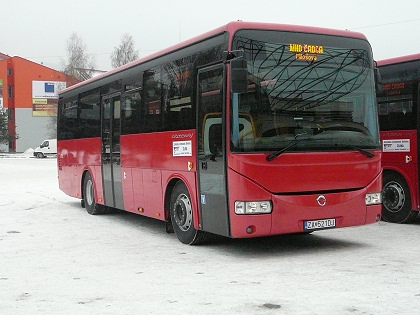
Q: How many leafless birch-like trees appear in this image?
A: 2